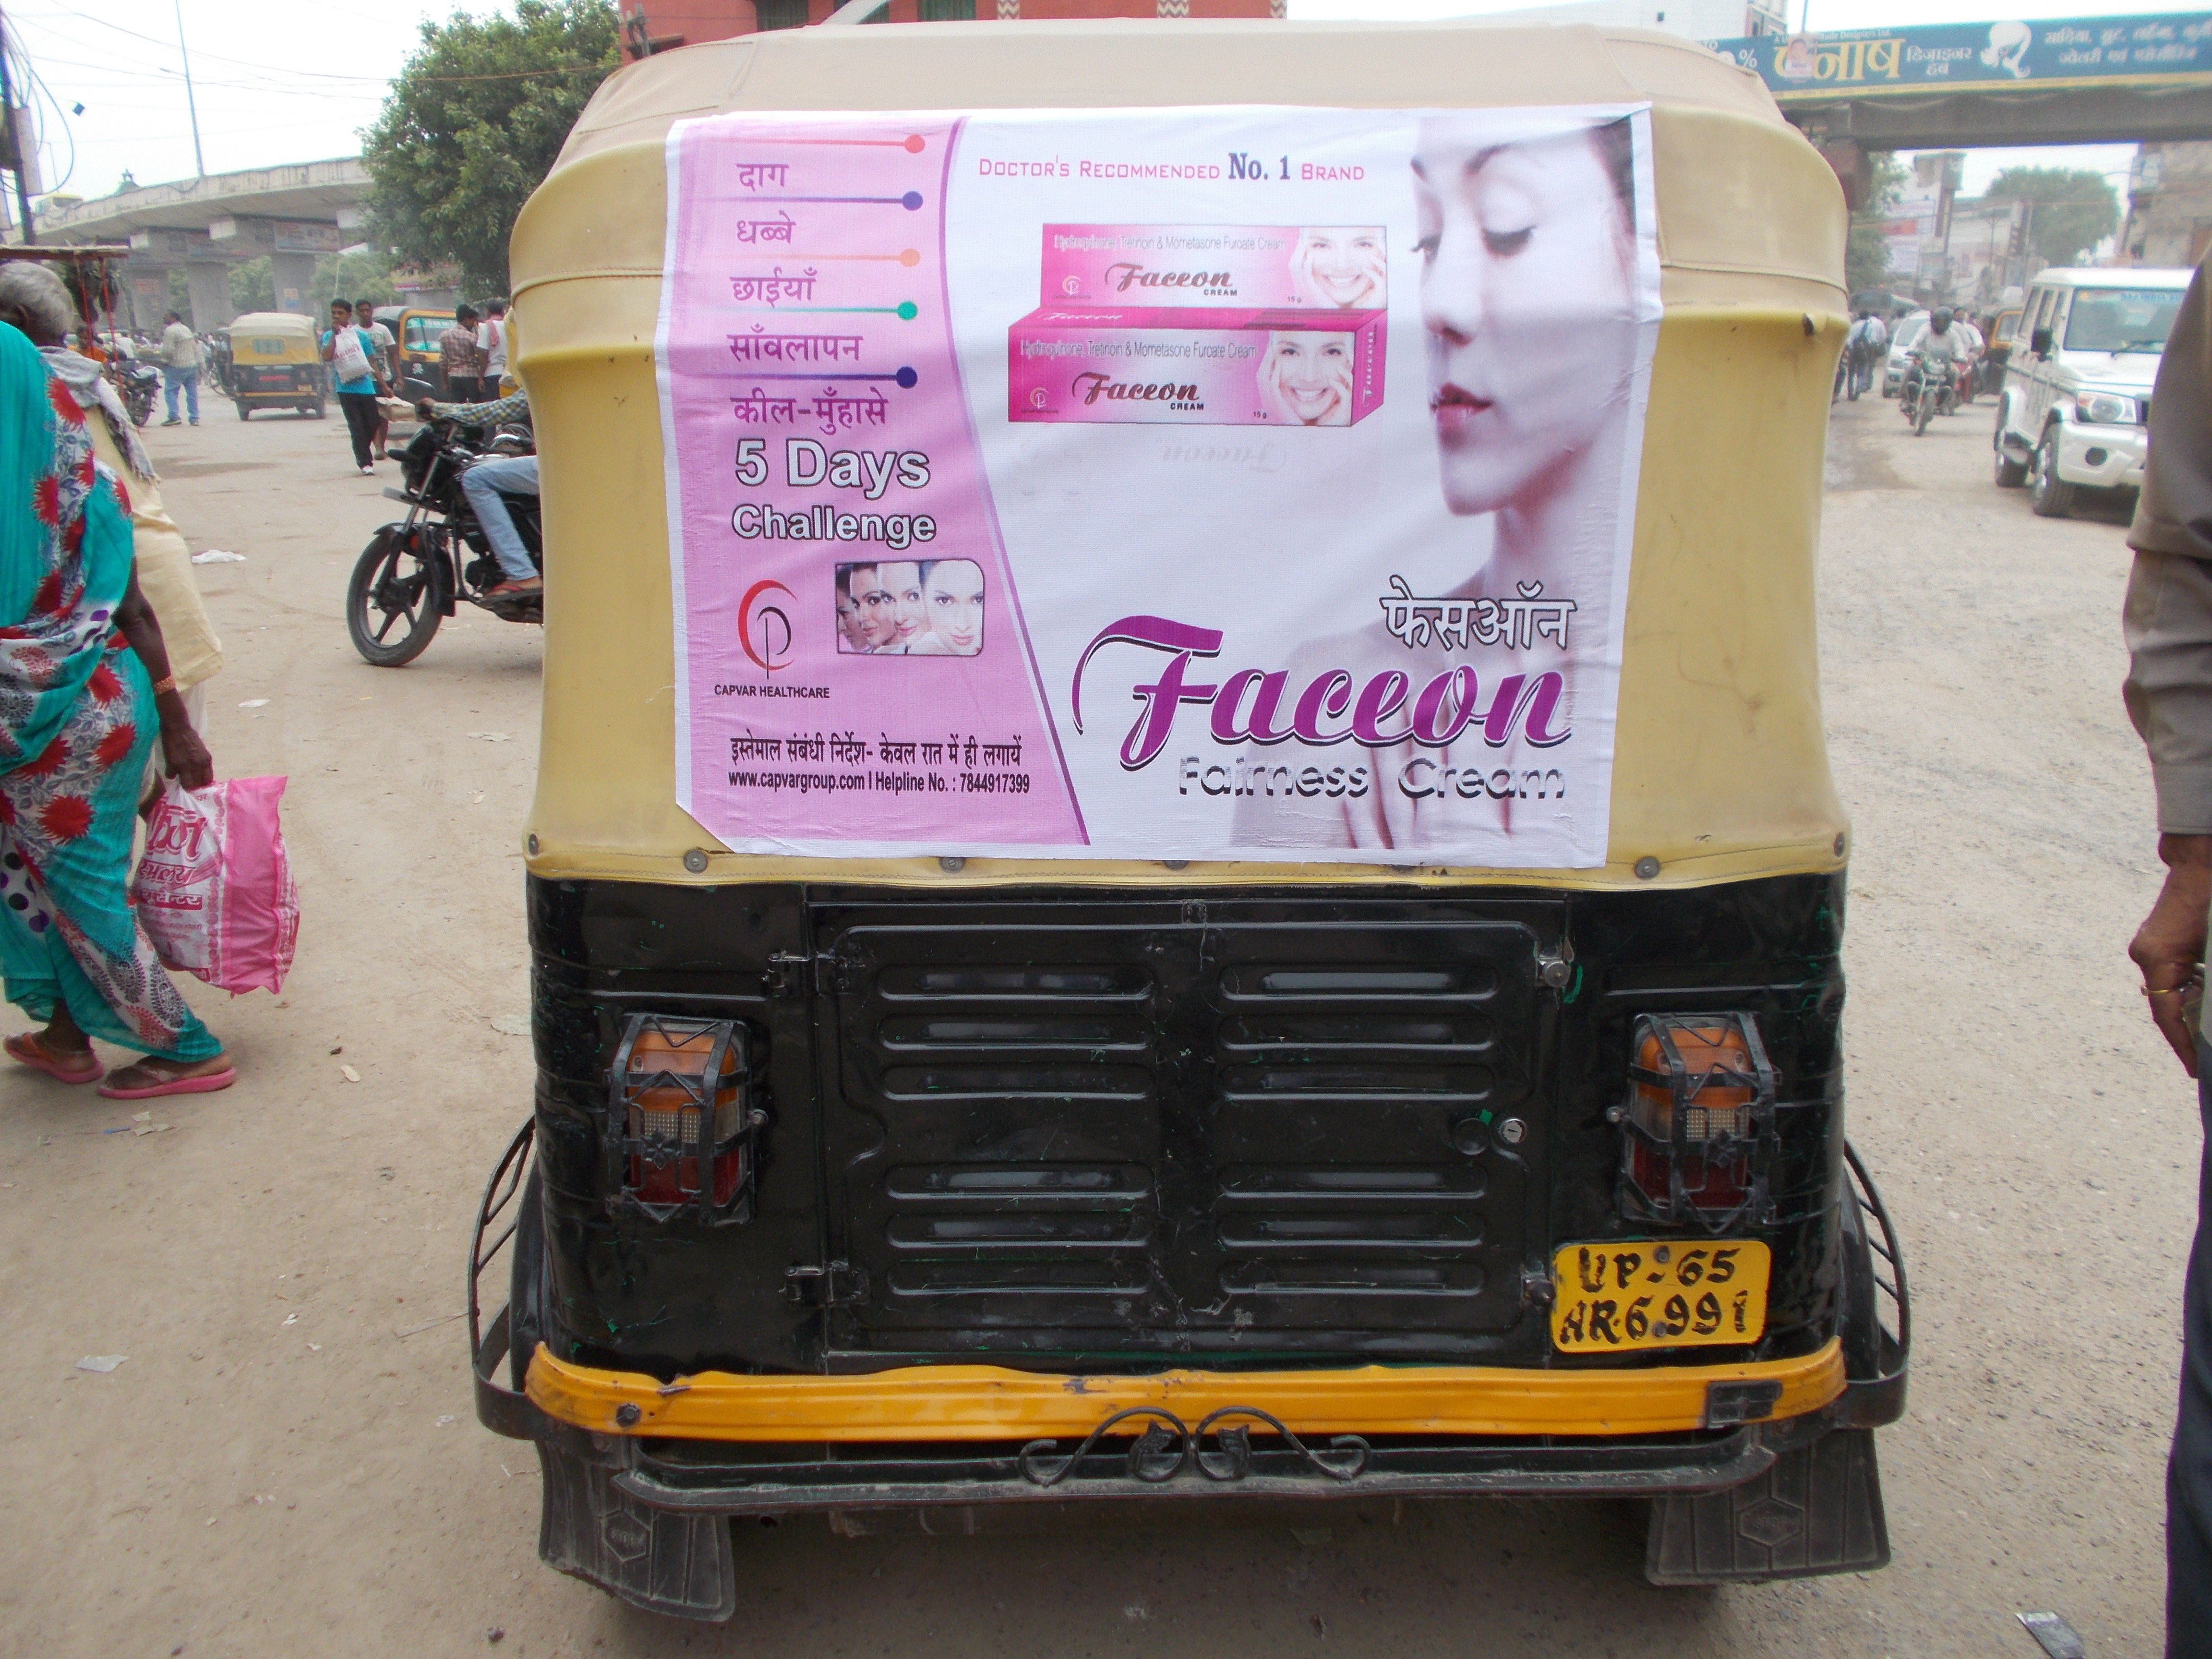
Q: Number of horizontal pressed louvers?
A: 12